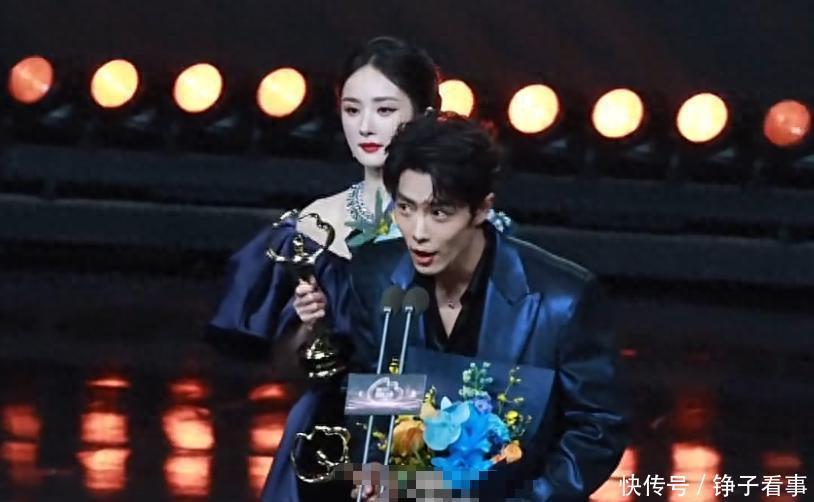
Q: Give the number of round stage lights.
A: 9